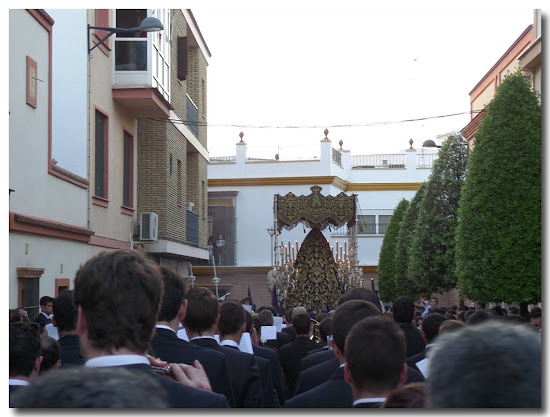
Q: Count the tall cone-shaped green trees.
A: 4